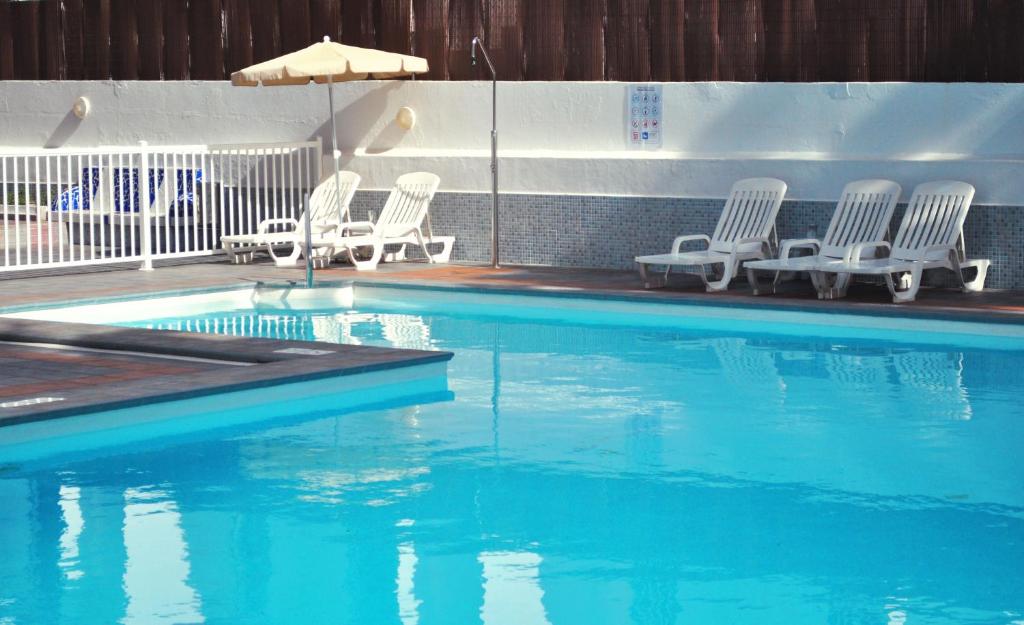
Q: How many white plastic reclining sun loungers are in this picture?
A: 5